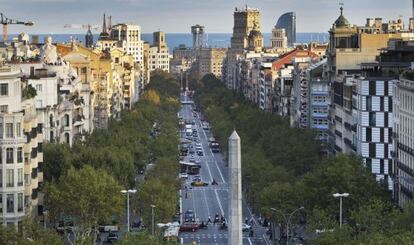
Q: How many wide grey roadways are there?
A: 1